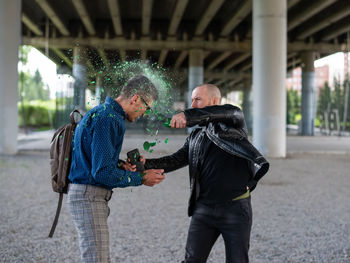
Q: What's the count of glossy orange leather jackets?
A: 0